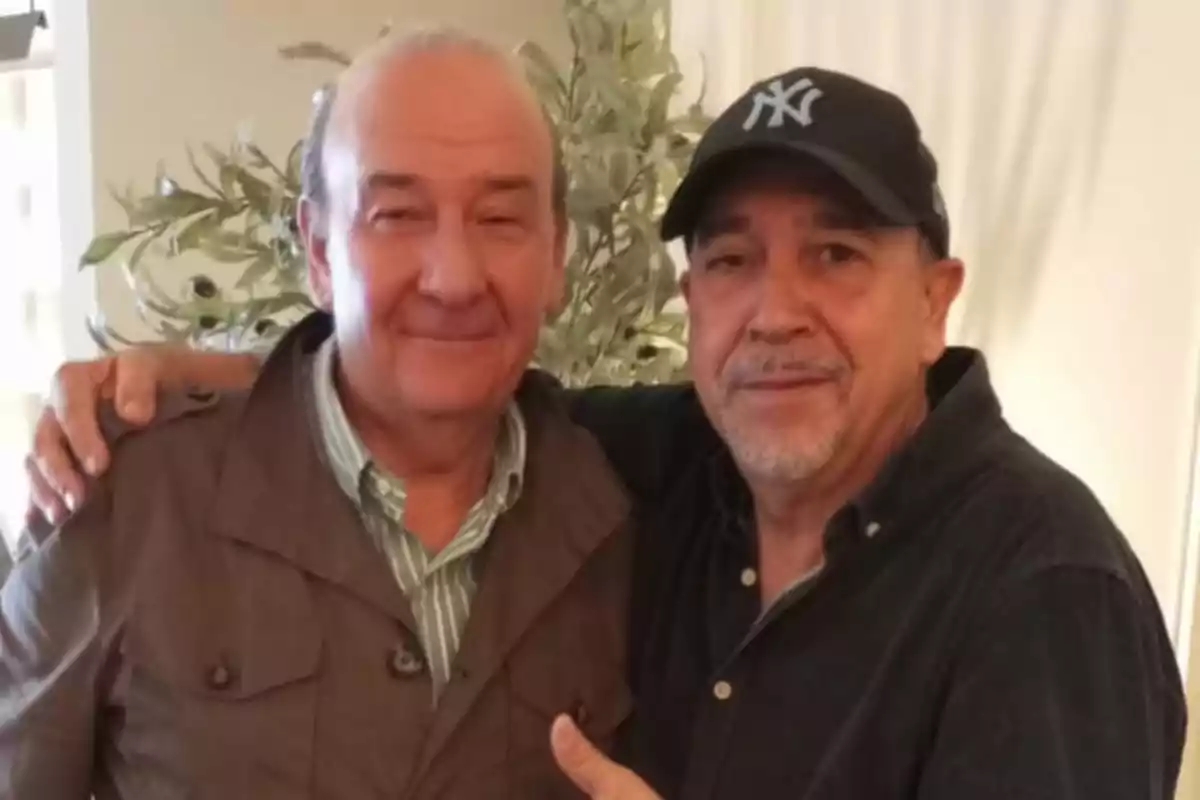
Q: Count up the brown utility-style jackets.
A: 1